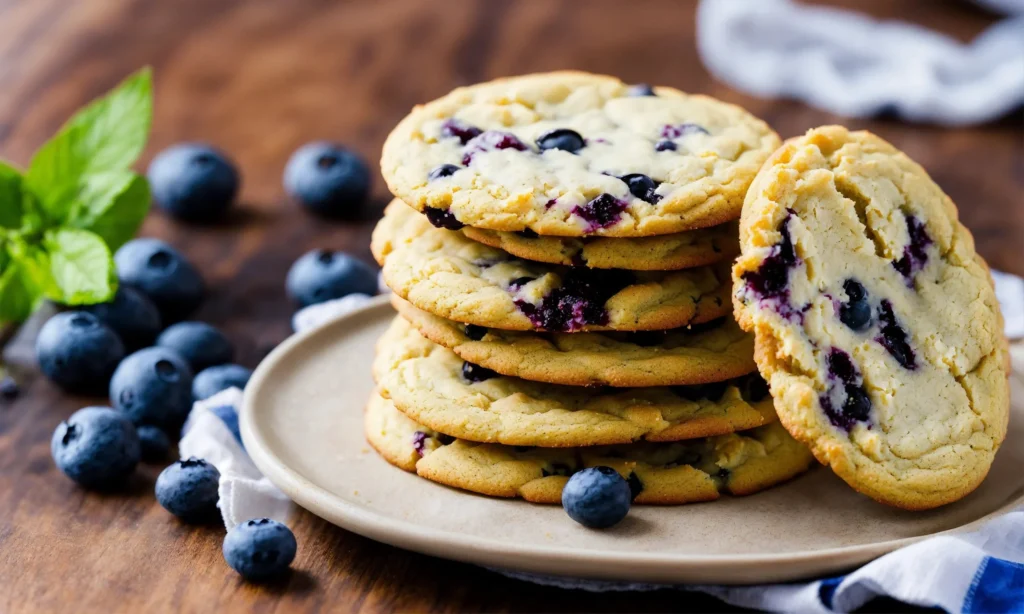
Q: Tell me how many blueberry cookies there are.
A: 7